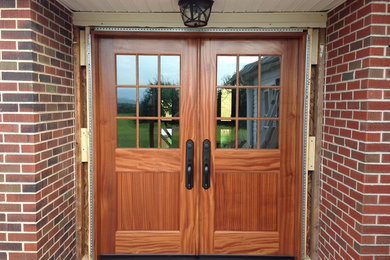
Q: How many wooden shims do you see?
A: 4